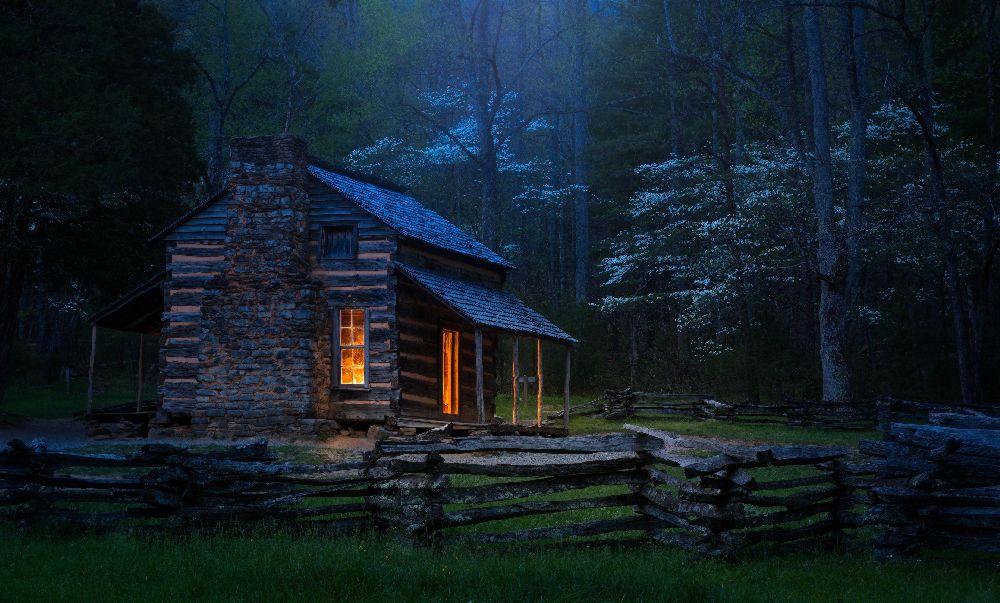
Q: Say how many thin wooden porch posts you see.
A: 6